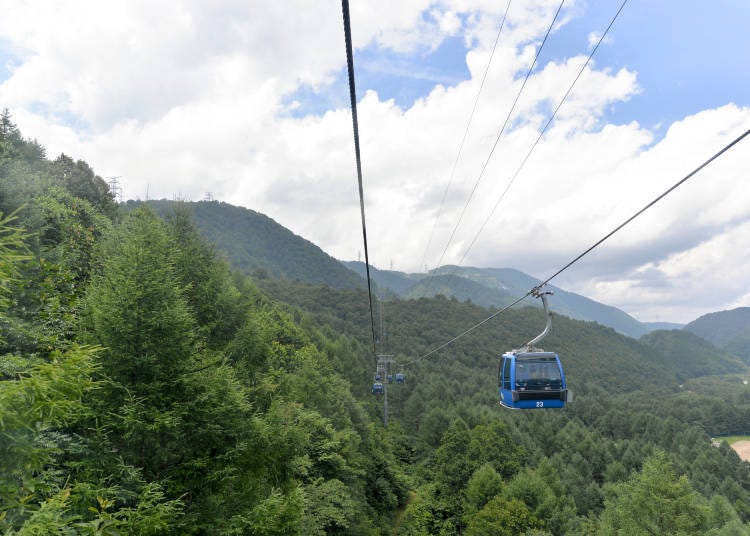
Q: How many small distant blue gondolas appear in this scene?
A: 4